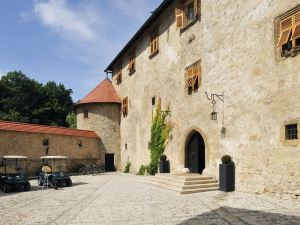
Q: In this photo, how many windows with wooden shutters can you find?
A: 7